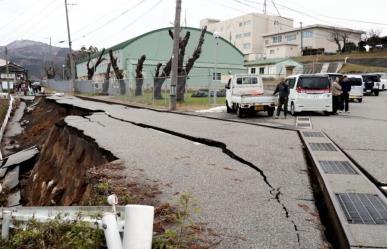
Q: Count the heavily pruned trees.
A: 6